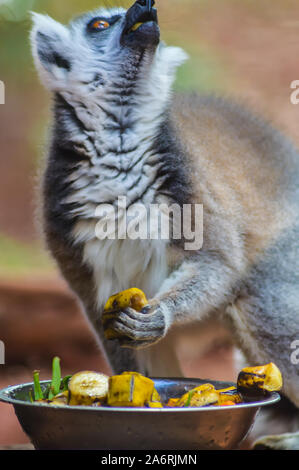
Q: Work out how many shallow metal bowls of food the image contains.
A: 1